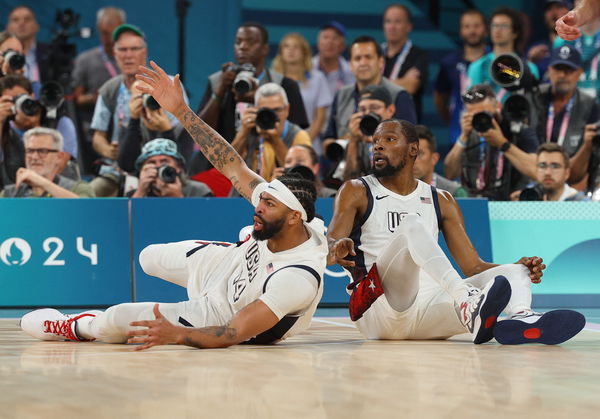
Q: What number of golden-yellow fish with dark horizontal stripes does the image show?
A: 0